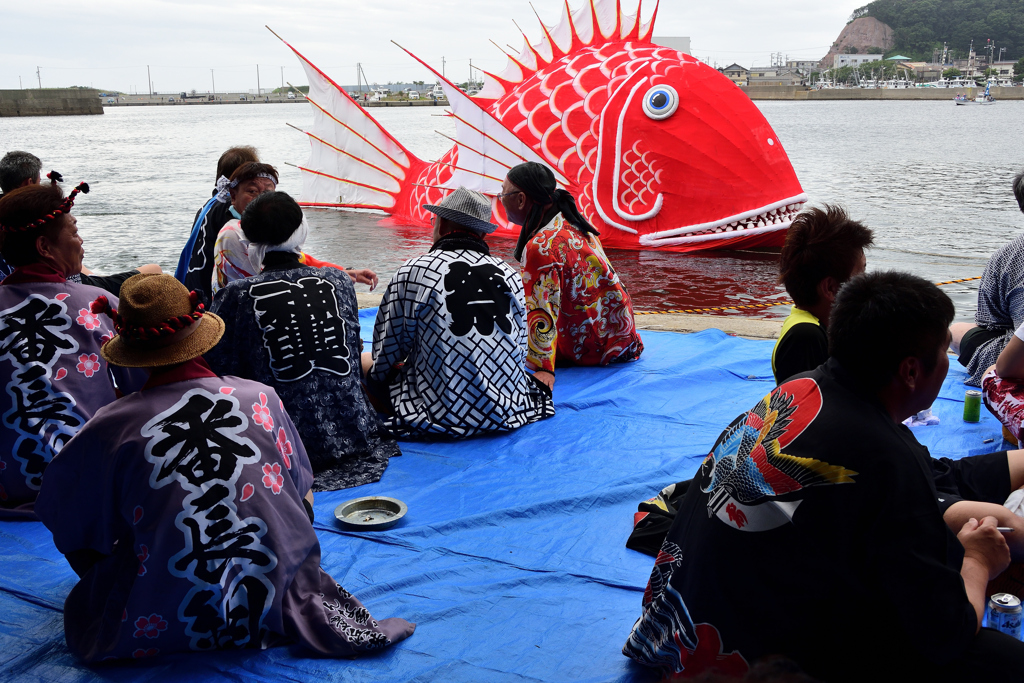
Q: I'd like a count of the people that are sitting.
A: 12